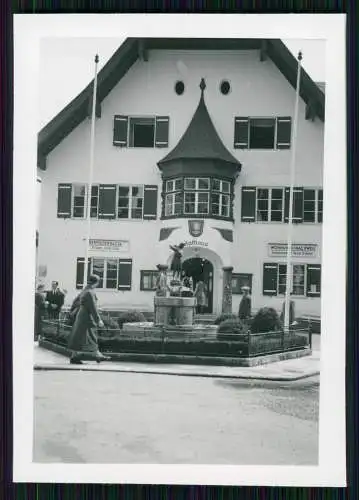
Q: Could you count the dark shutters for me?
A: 13